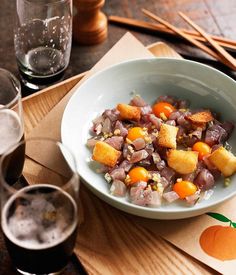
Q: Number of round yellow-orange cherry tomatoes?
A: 5